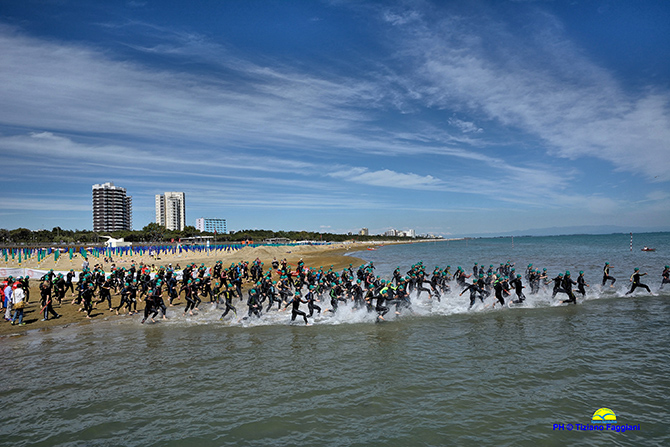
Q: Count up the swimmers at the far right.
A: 3